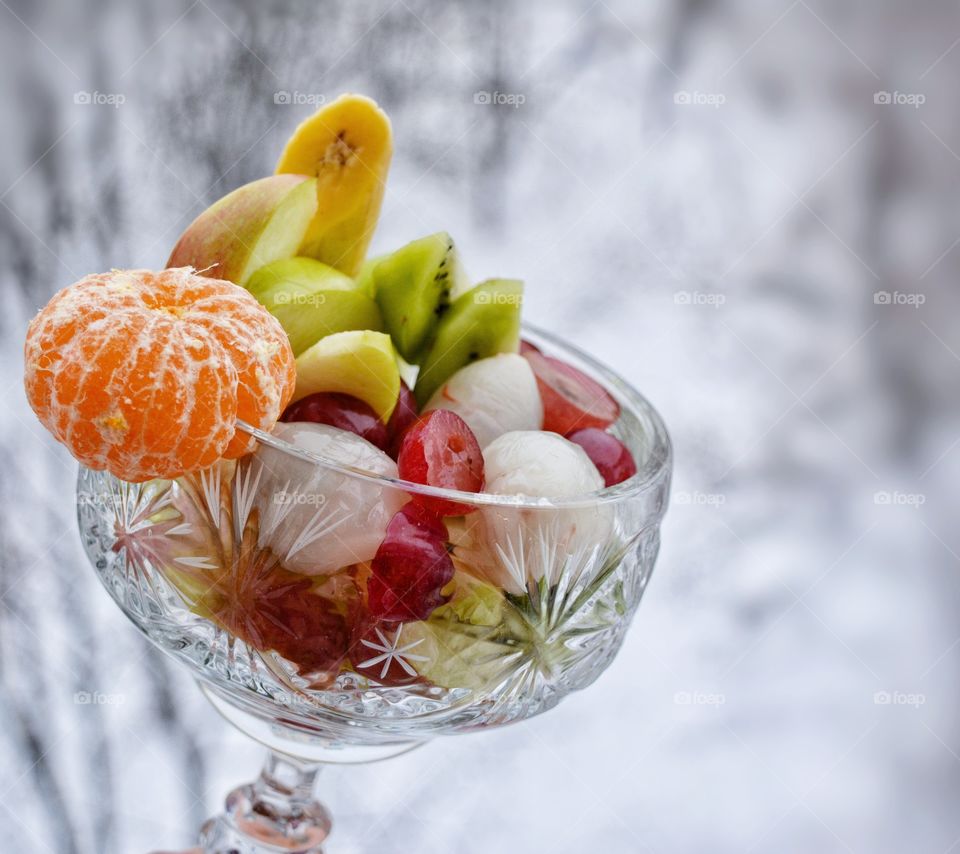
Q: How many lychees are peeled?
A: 3